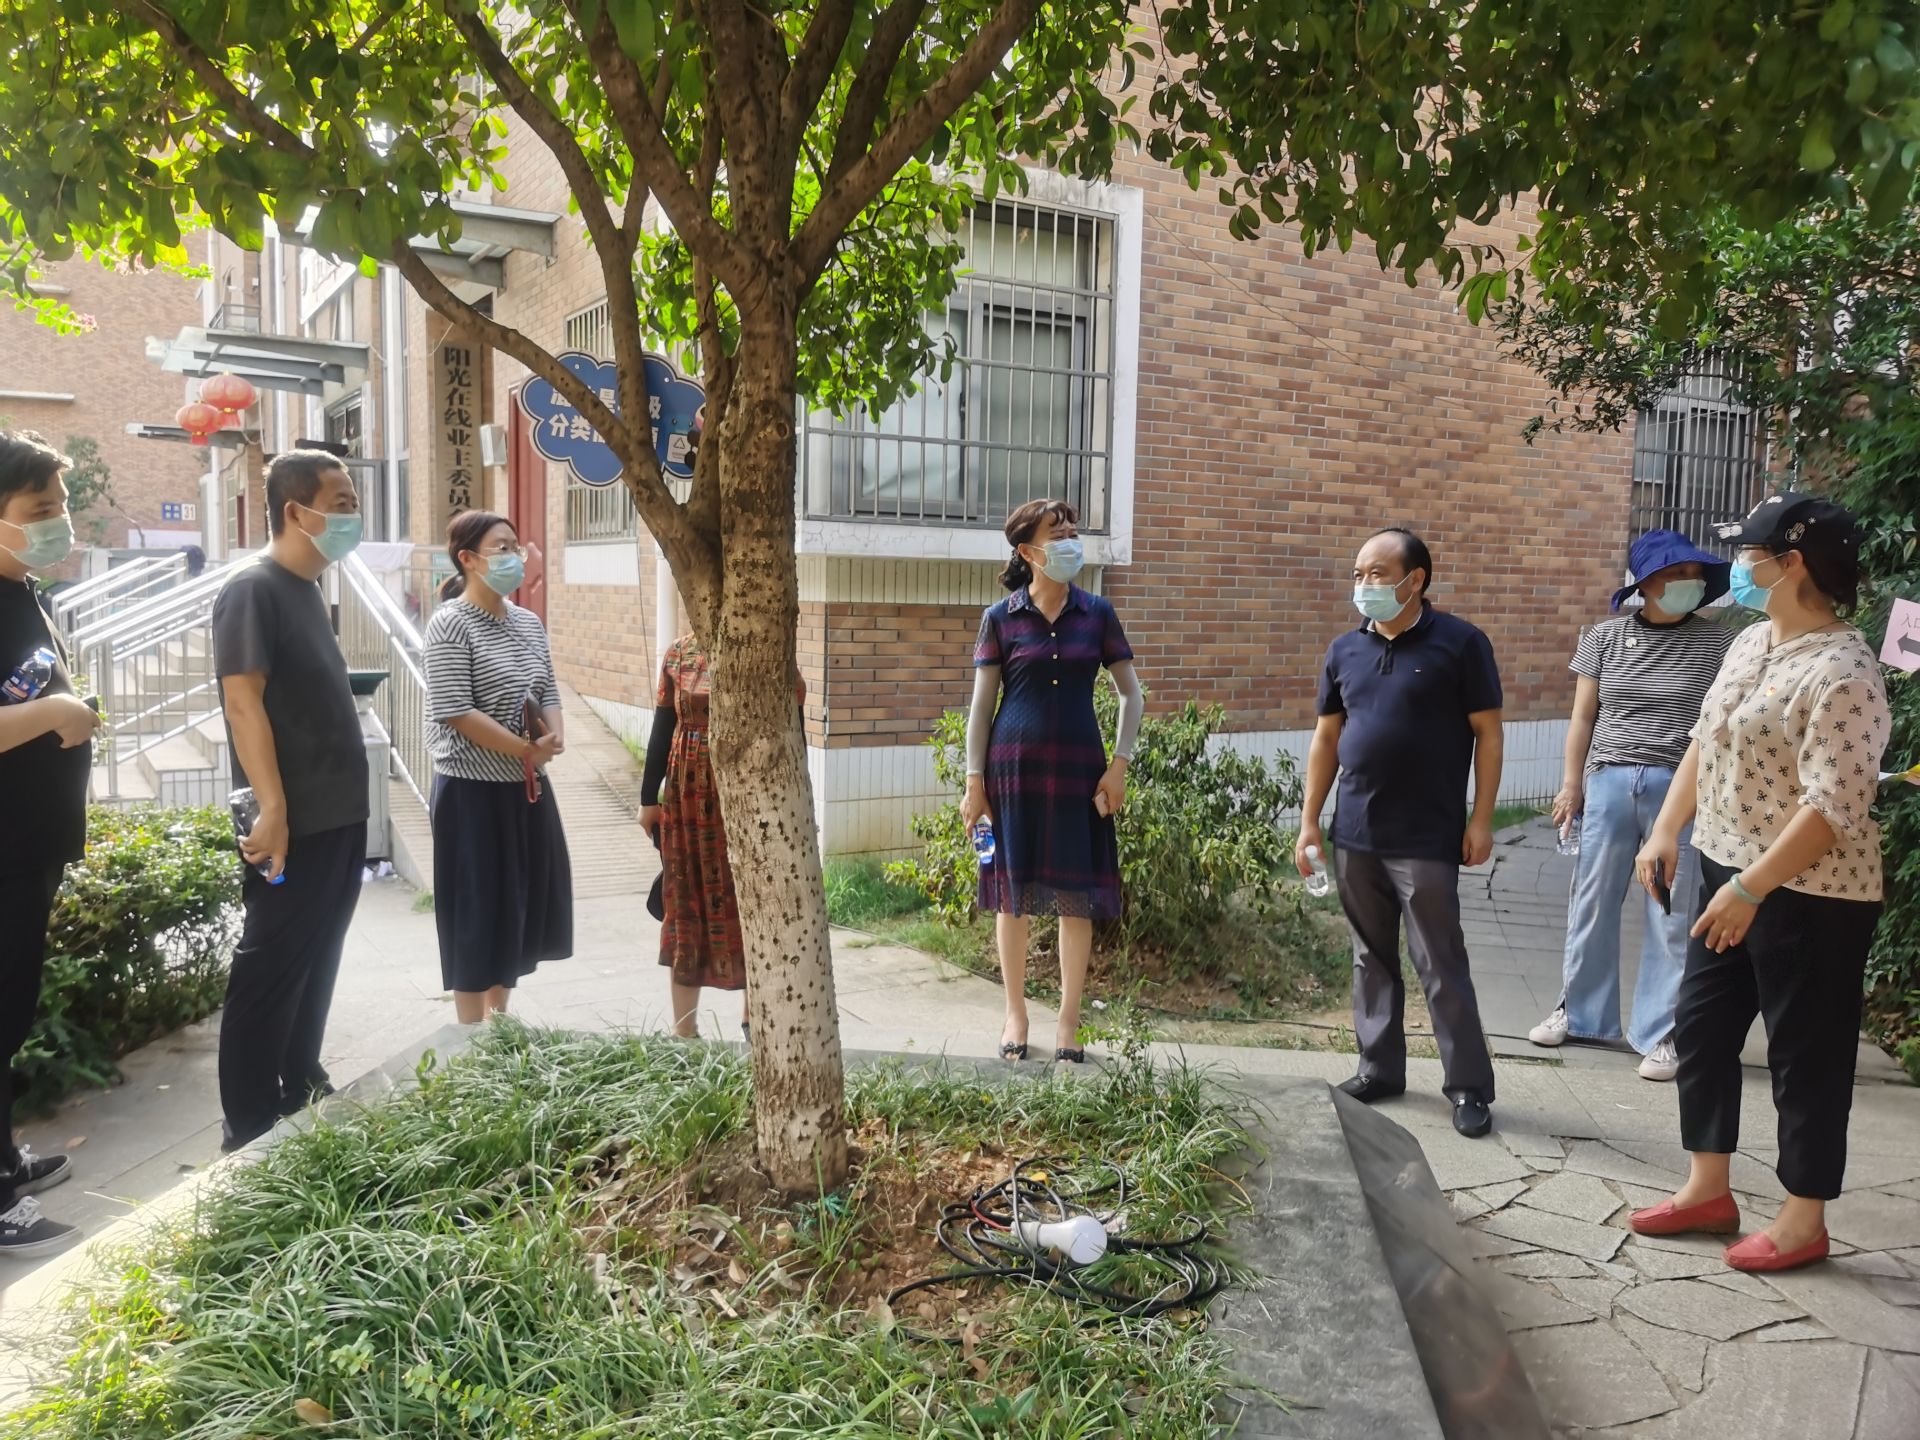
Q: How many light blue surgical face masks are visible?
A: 7